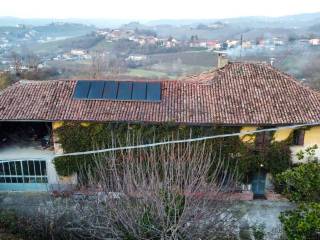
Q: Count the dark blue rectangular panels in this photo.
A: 6